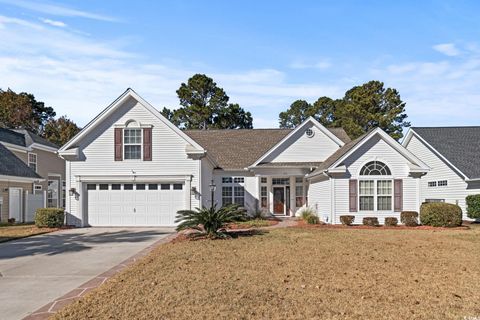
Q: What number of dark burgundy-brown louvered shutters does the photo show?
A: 4